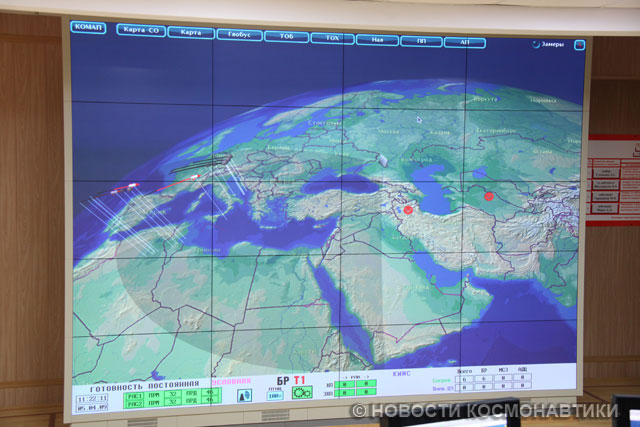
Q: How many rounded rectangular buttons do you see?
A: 9